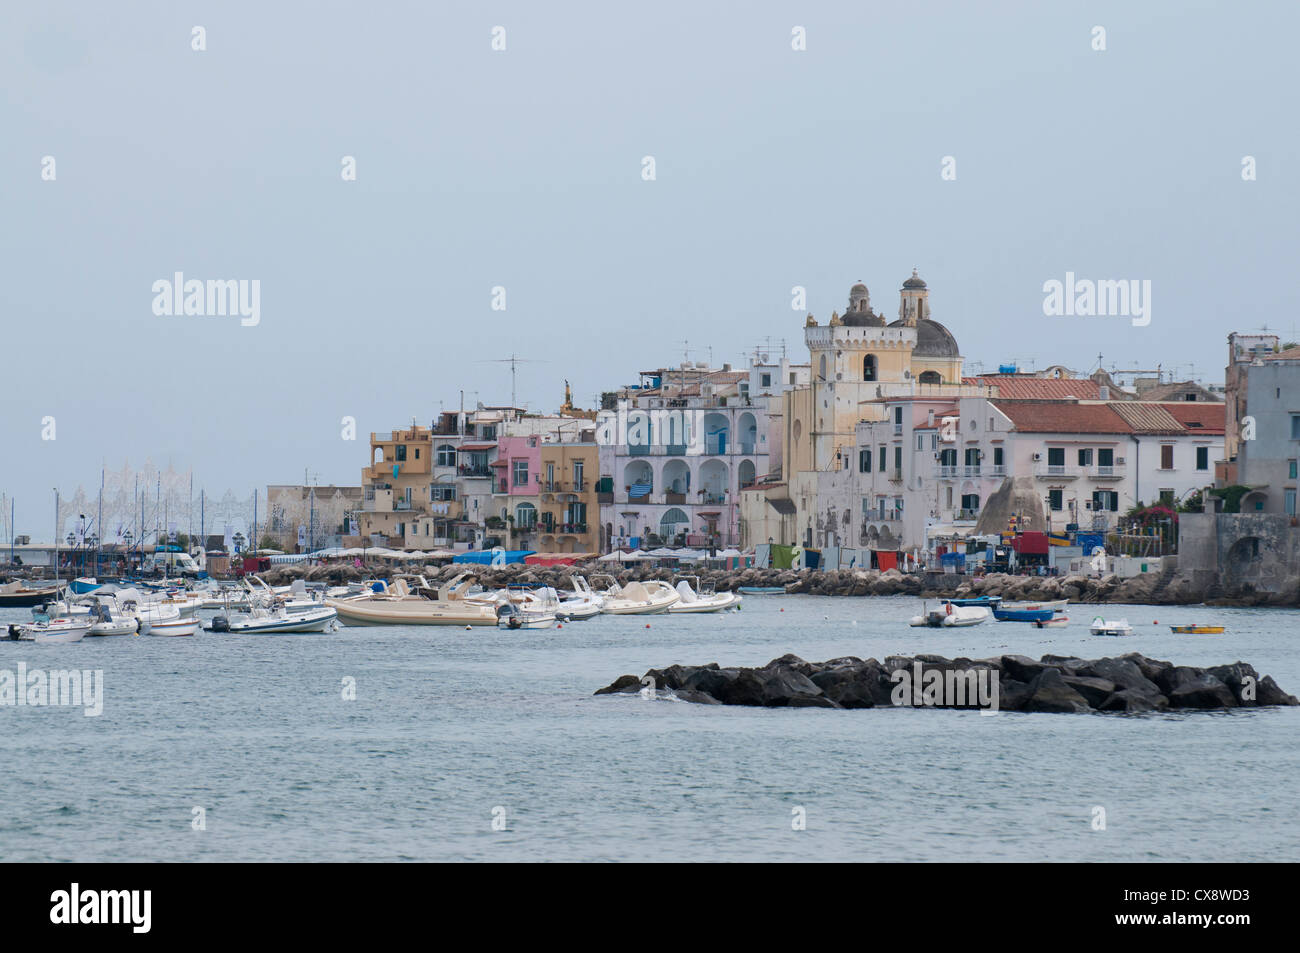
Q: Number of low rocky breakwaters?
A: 1